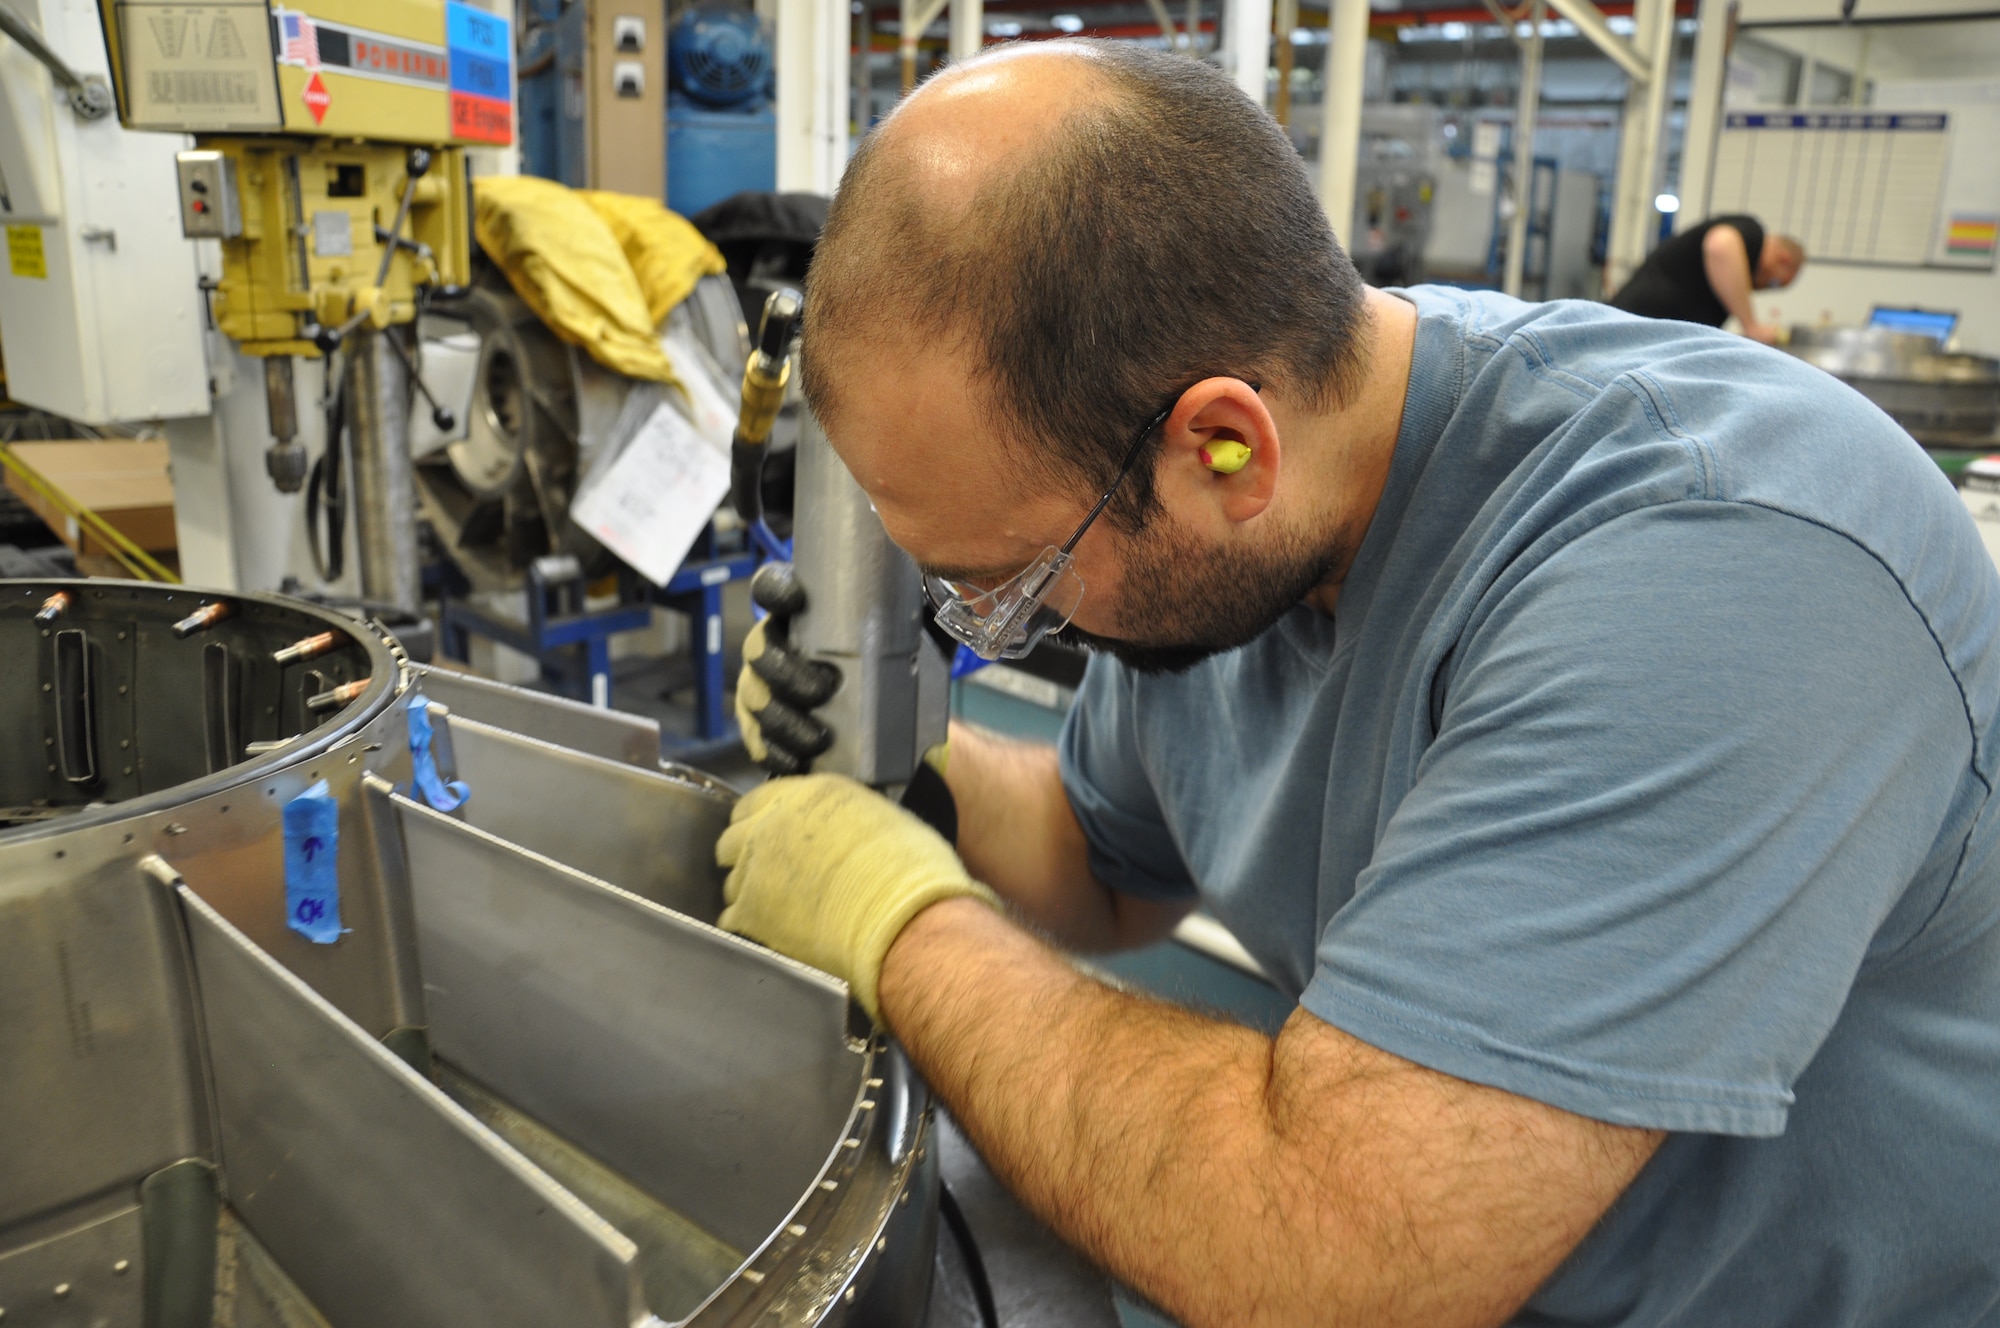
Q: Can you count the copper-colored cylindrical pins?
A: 4